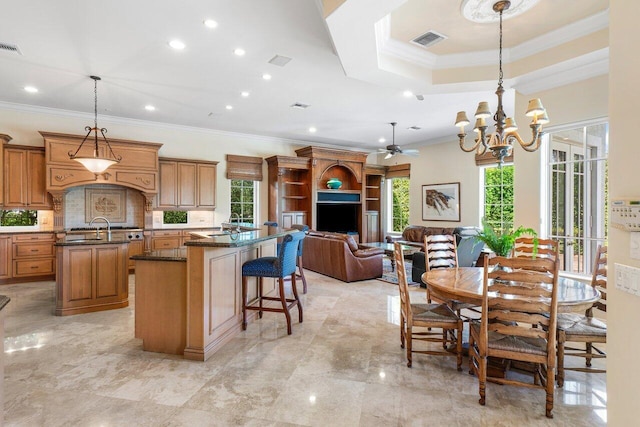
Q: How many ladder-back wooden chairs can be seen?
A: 5